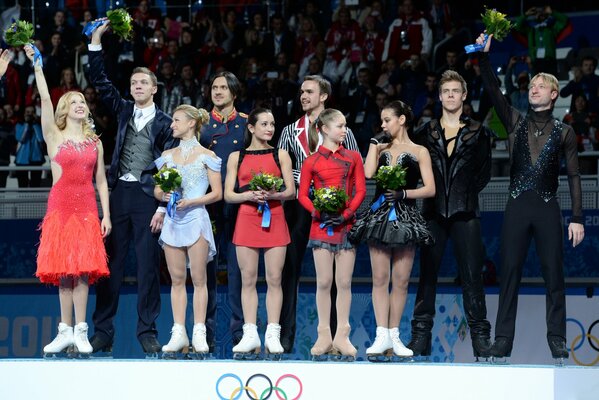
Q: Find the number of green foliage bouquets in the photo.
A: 7